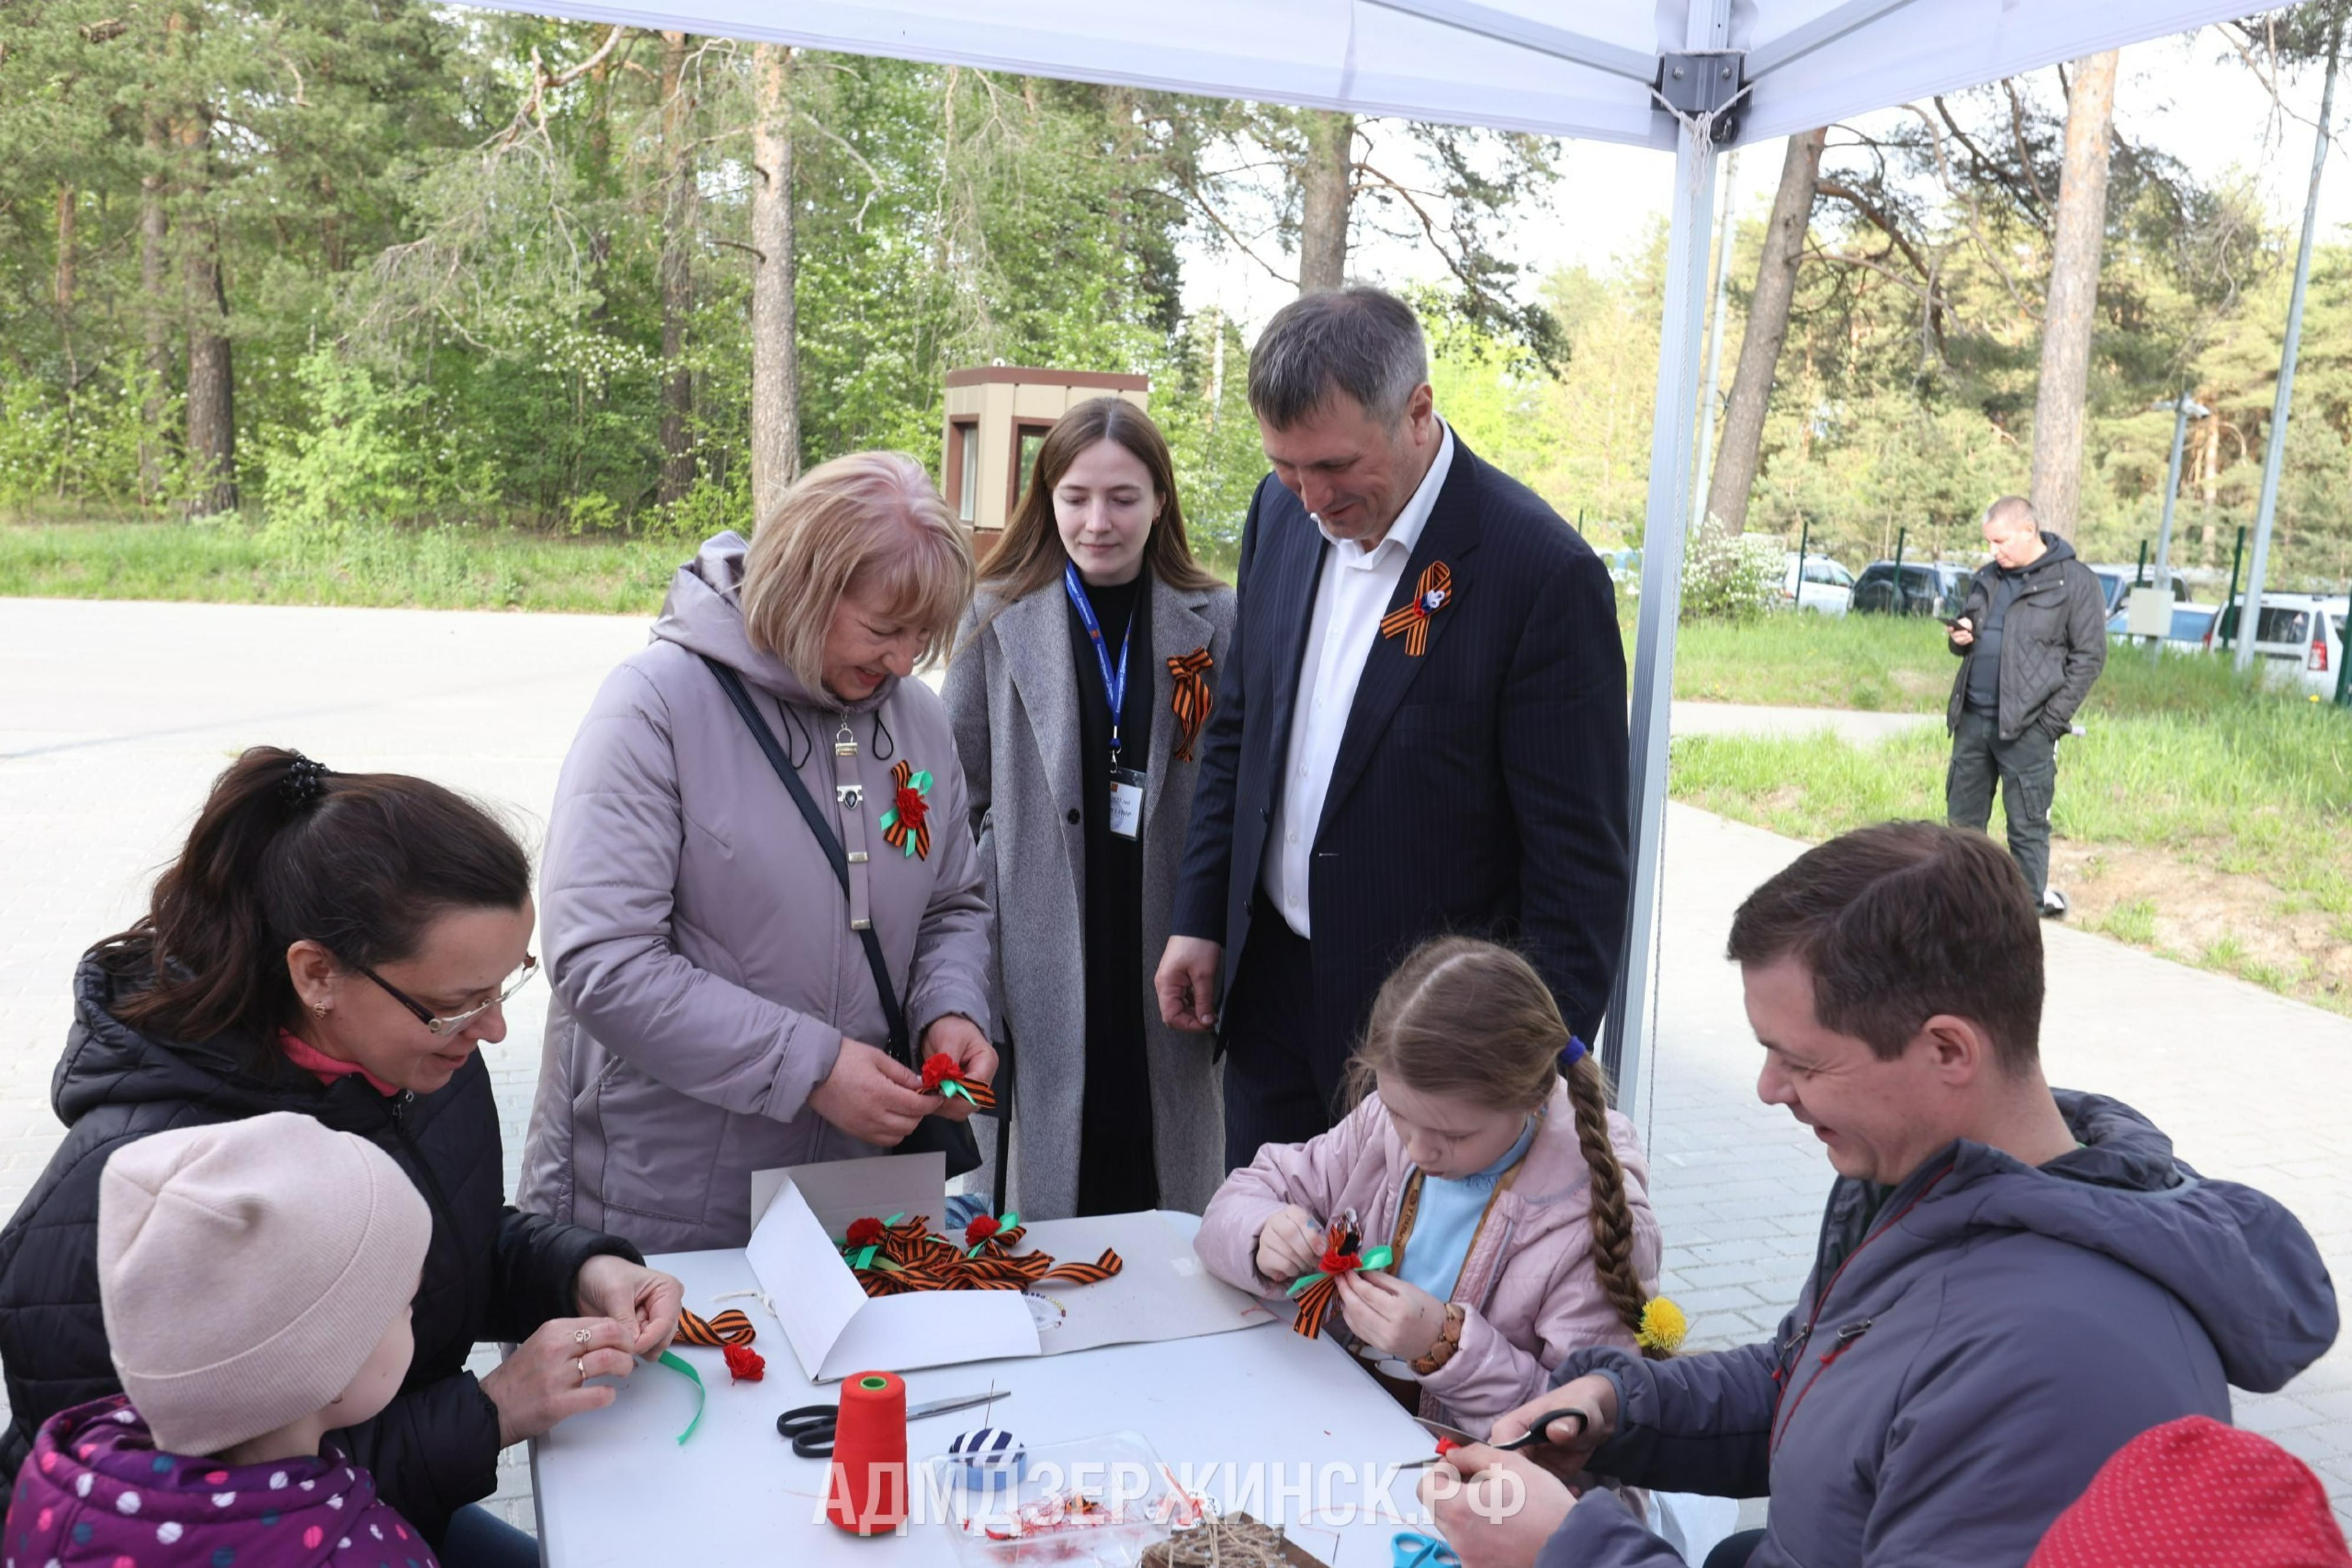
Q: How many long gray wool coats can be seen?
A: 1